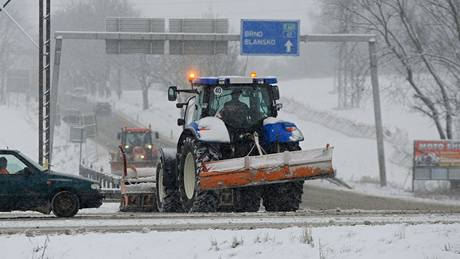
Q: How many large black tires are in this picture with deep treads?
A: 4